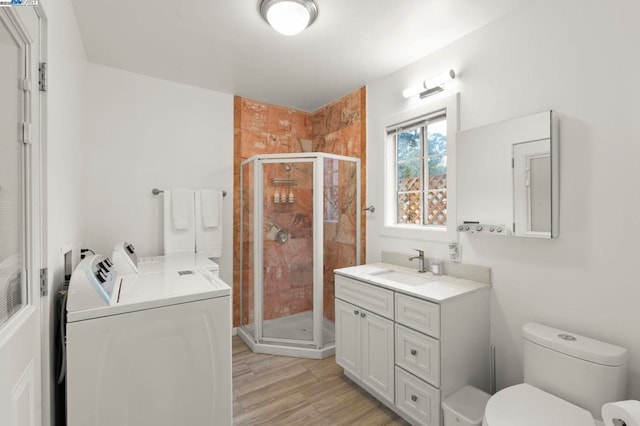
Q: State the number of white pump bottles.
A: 3